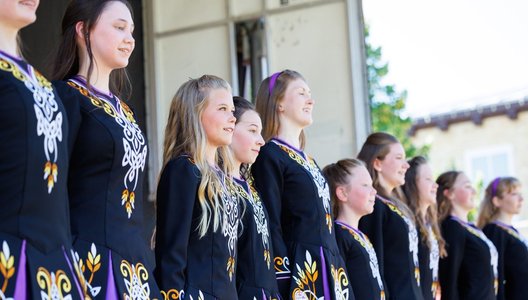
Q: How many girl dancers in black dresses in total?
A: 10